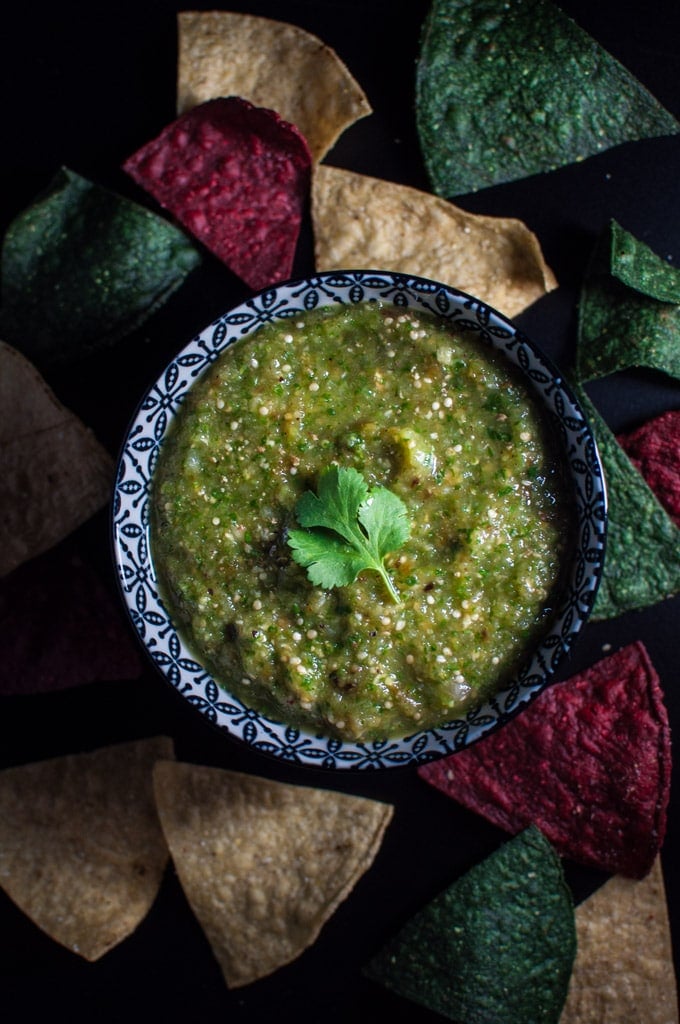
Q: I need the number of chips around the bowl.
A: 15